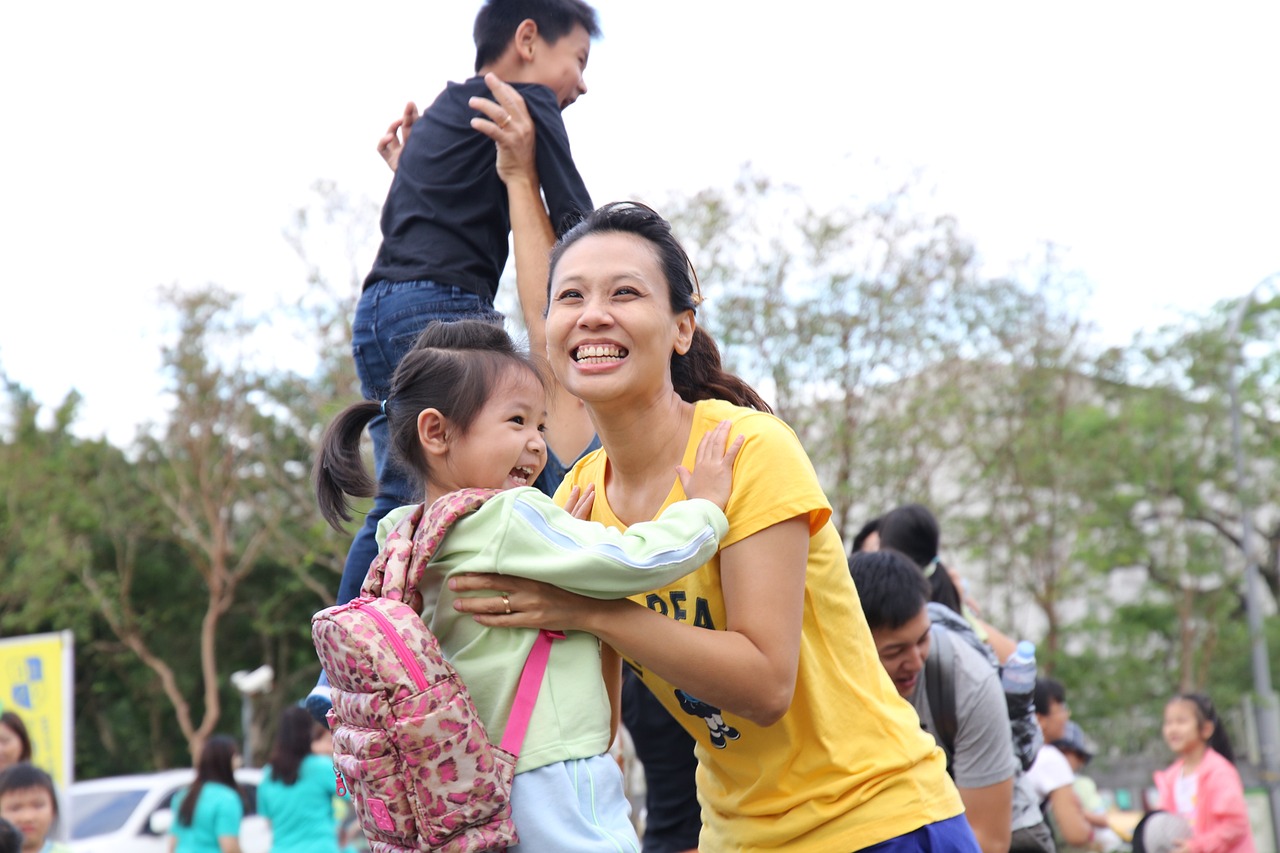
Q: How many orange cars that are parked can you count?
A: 0